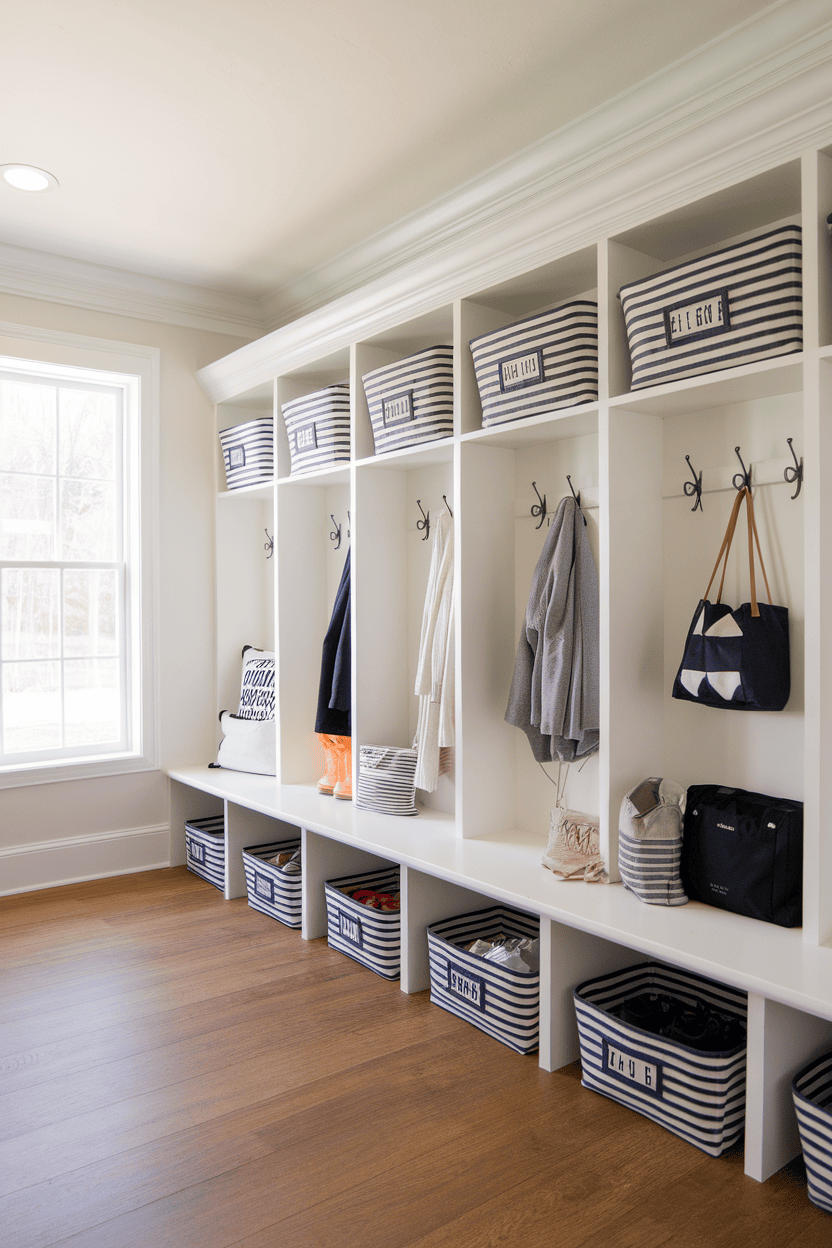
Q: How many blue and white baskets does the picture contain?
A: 11